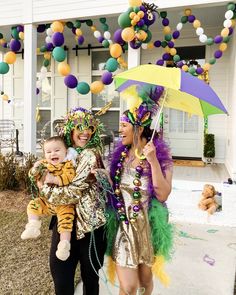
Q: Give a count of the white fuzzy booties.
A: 2